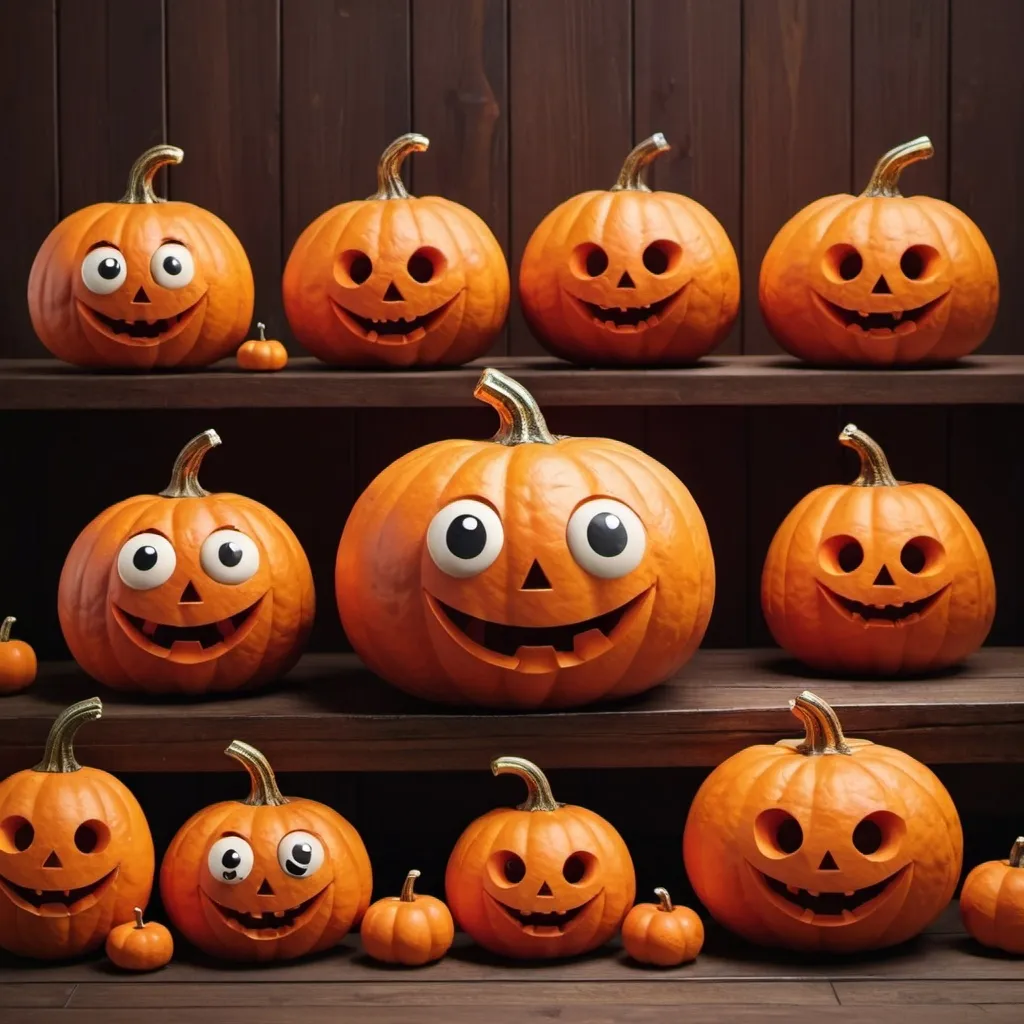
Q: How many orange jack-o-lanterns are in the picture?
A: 11